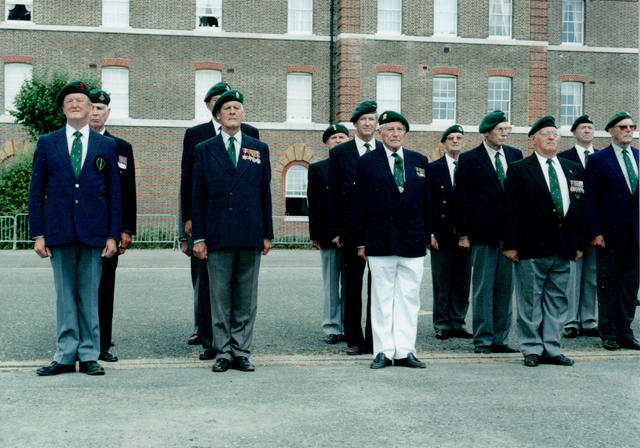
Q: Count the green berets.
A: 12